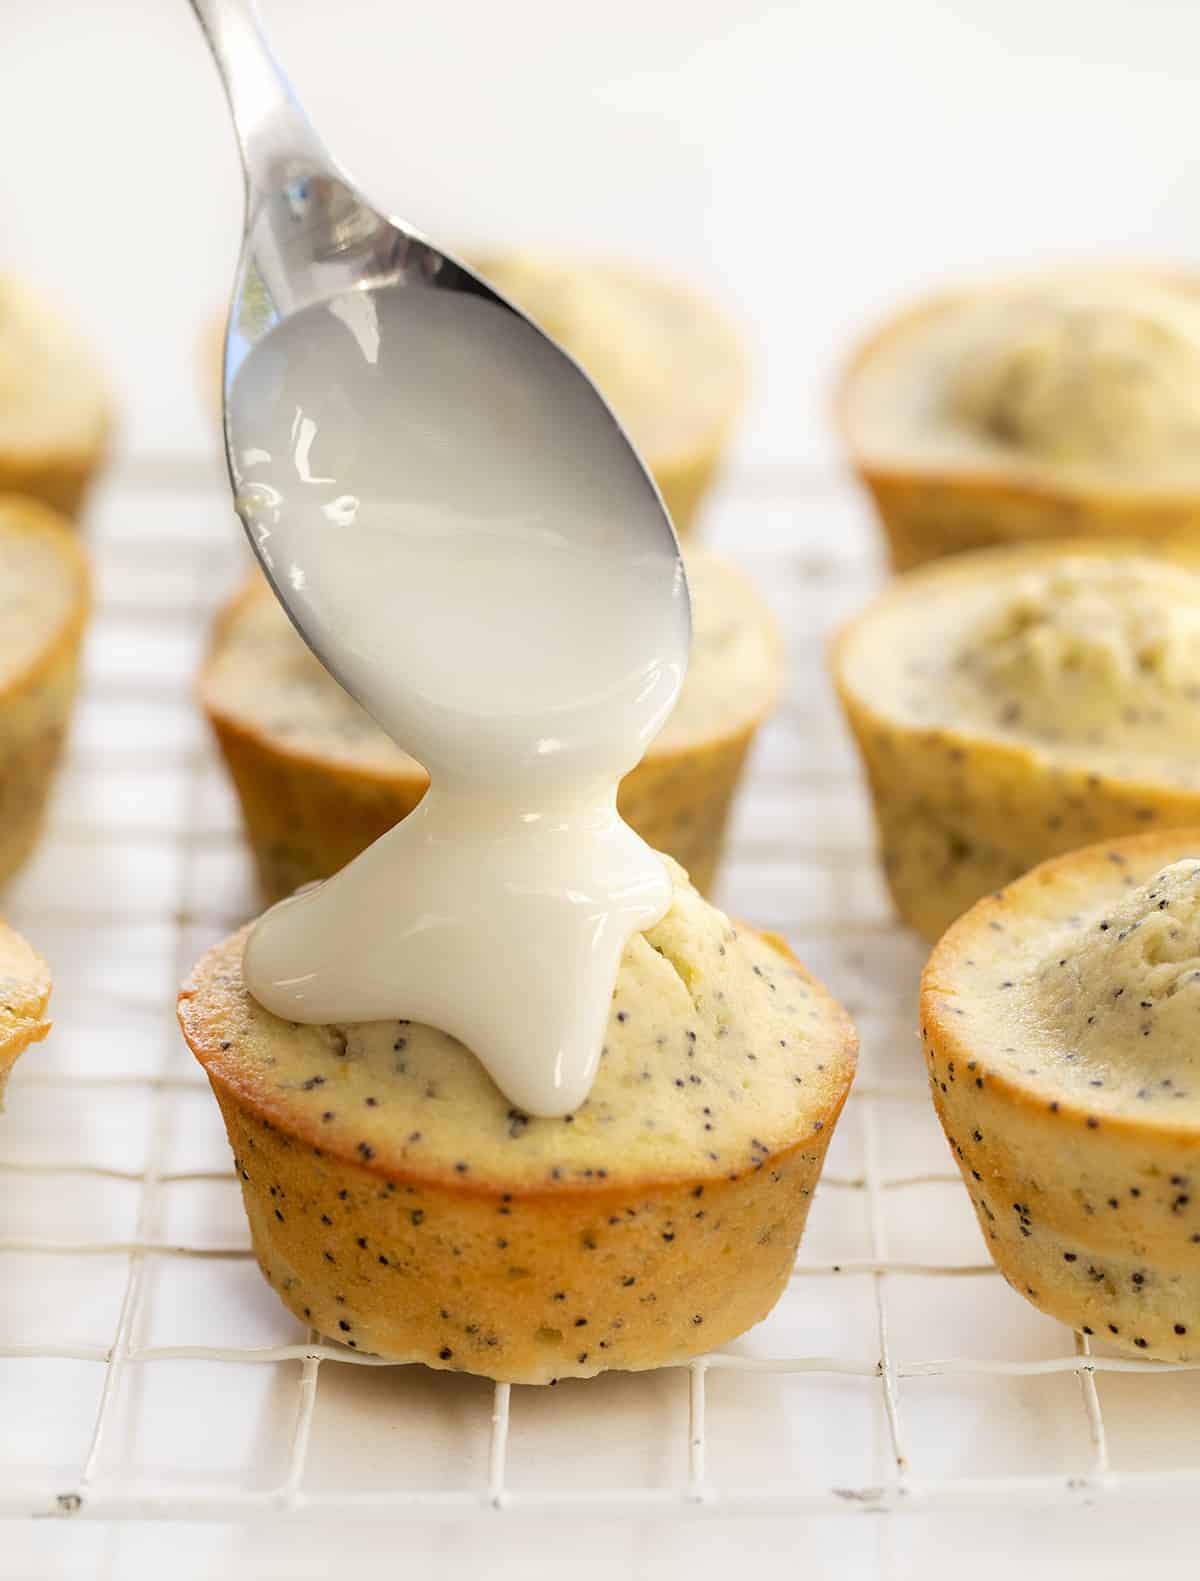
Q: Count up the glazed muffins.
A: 1